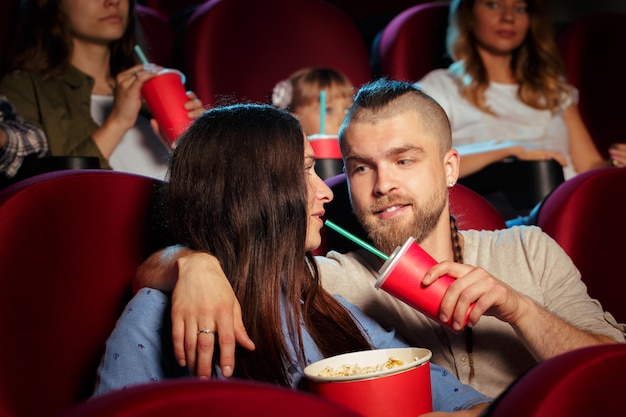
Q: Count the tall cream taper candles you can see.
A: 0